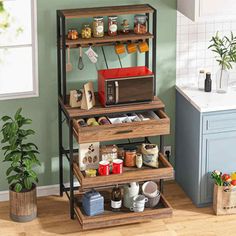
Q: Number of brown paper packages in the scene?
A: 2